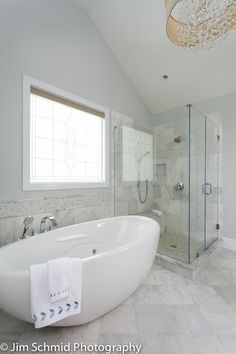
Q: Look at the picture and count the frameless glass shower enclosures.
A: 1